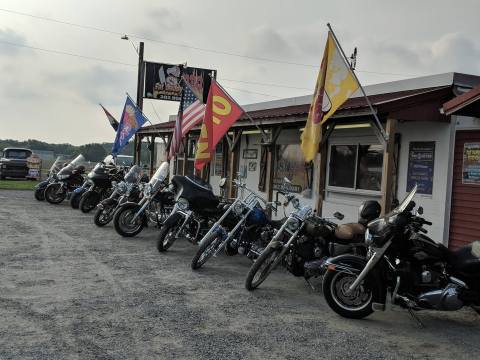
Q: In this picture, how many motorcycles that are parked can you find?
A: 10